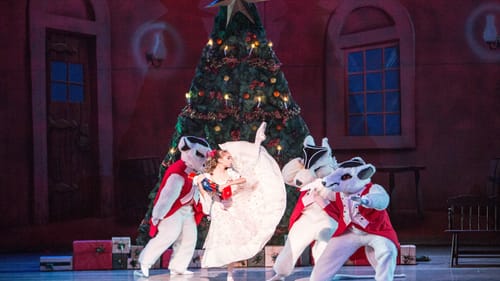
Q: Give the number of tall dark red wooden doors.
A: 1